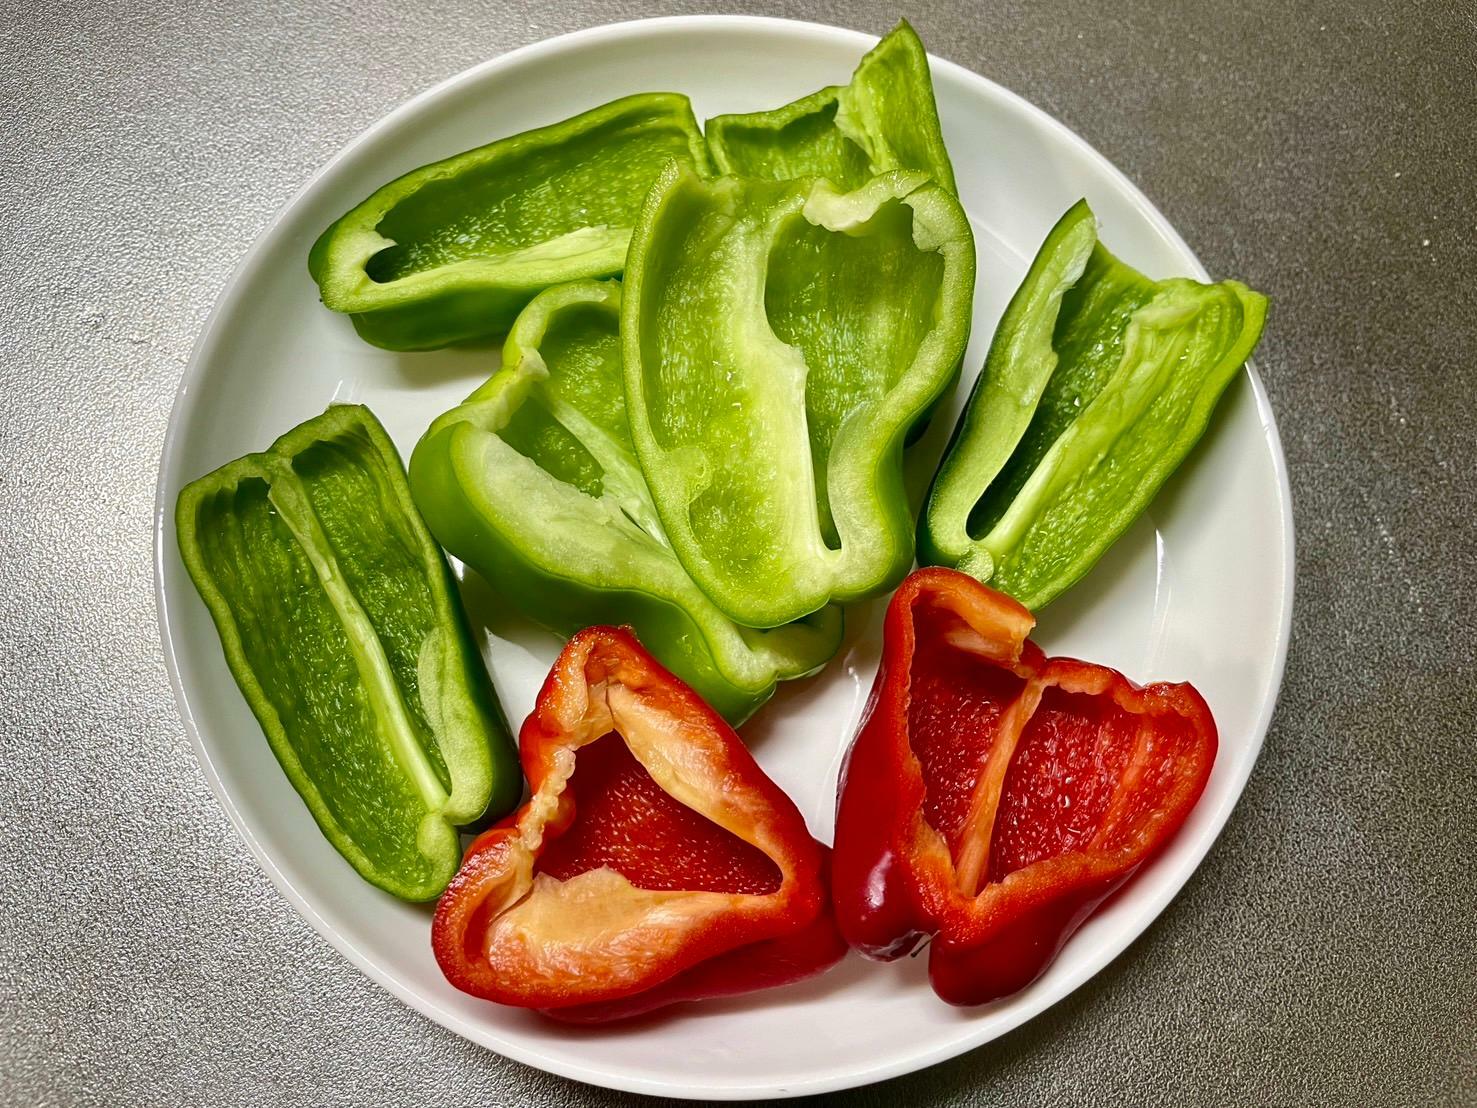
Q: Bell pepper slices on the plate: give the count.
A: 8